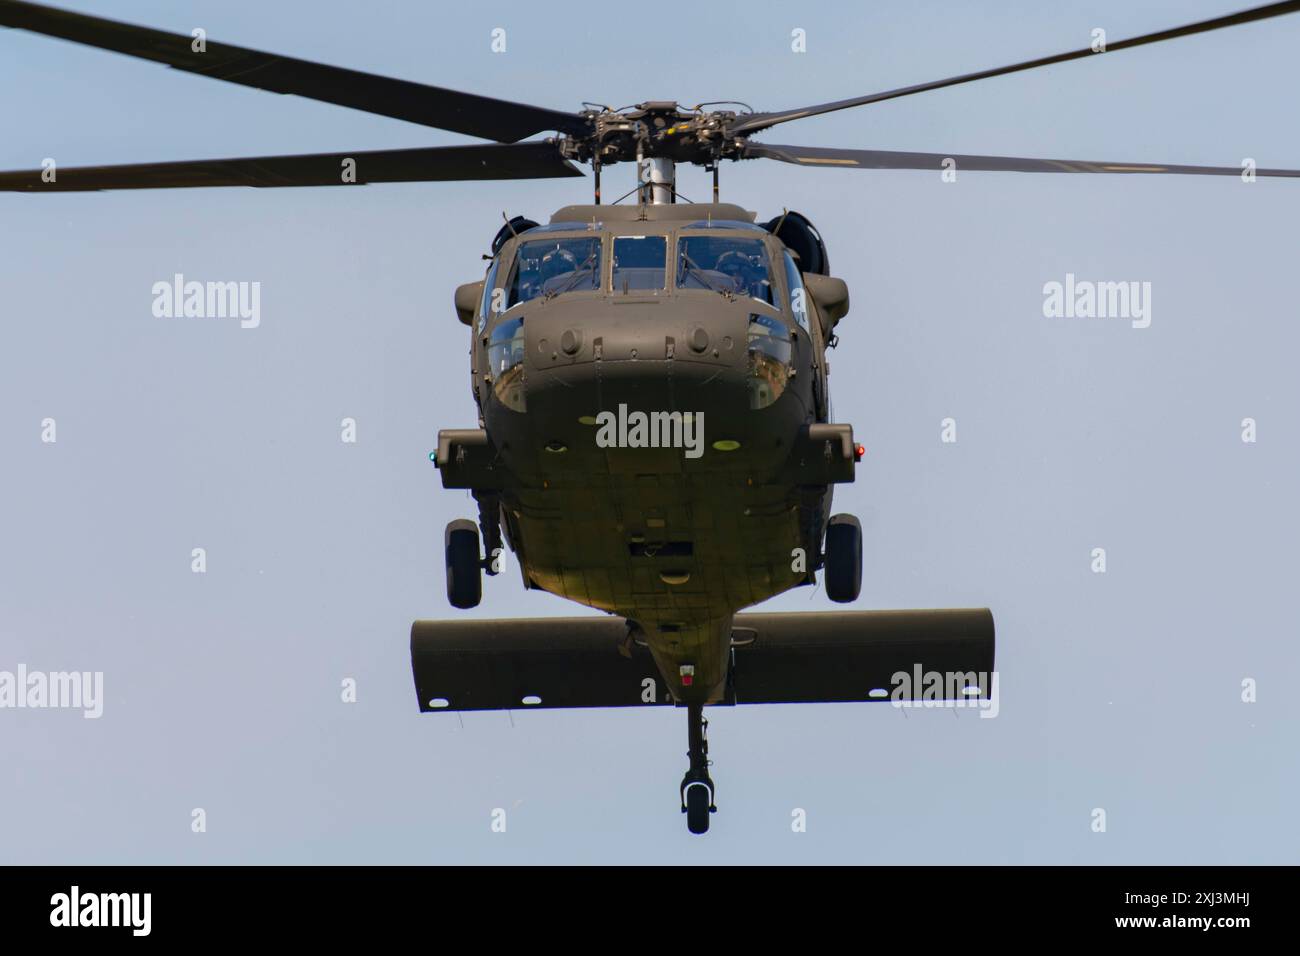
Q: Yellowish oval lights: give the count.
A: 3